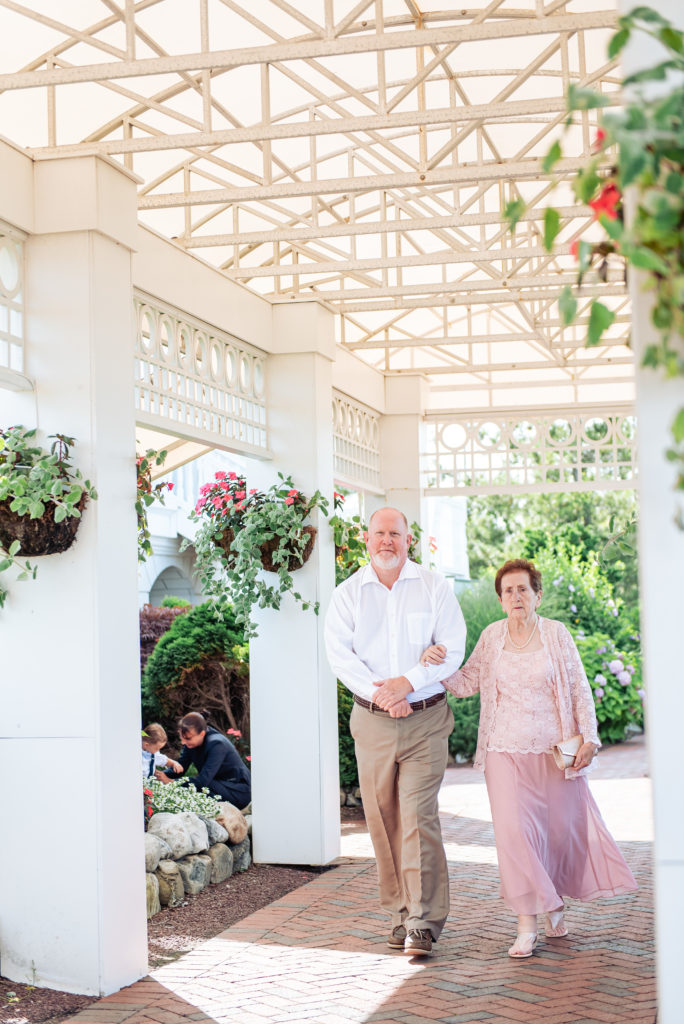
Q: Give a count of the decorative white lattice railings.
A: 4